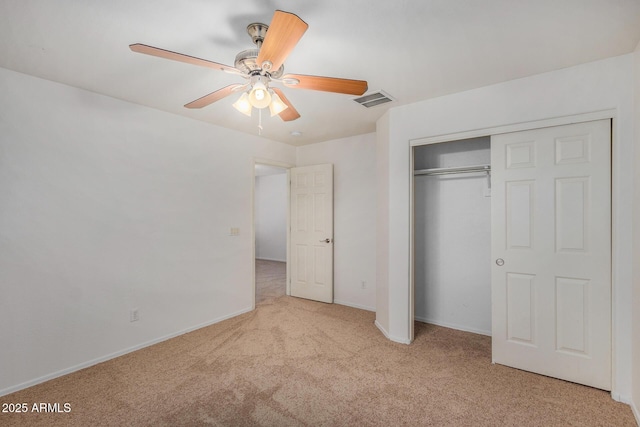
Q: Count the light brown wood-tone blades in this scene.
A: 5